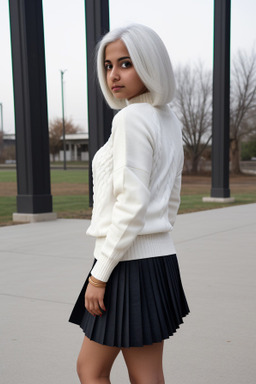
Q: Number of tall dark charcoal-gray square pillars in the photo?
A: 3